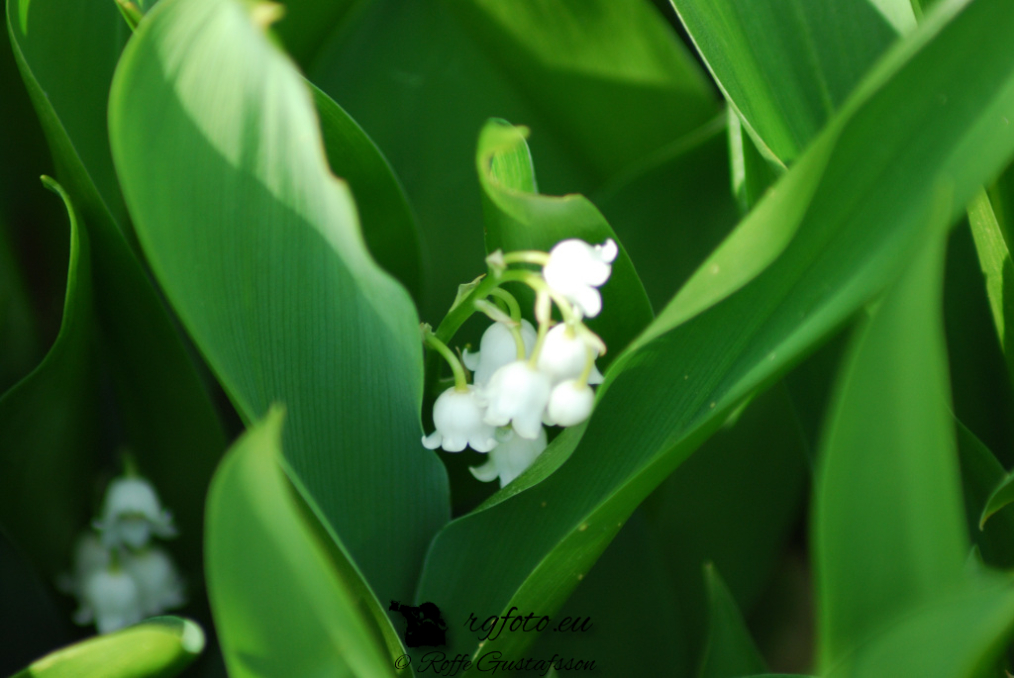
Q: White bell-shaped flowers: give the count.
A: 11